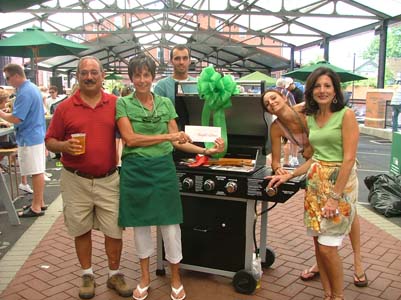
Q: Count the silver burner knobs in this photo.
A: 4